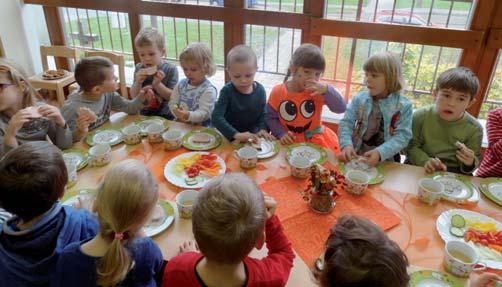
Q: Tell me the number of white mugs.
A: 11